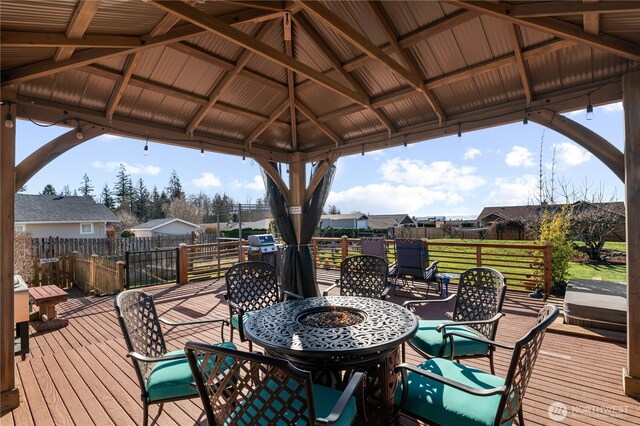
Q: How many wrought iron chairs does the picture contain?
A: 6